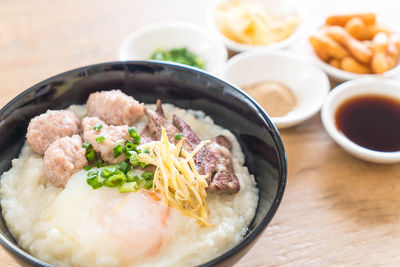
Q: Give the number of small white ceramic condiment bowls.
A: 5